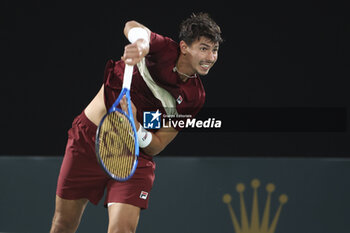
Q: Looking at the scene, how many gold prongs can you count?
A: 5